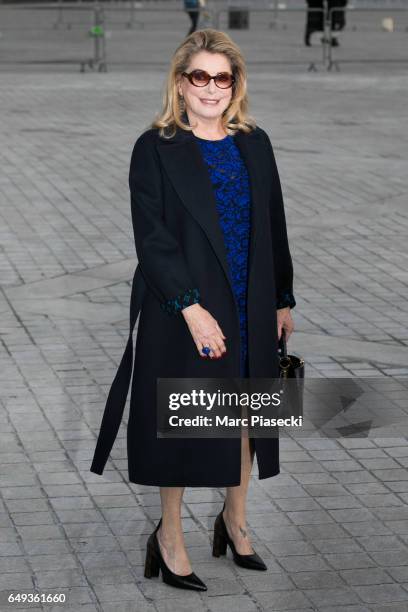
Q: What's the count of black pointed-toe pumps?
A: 2